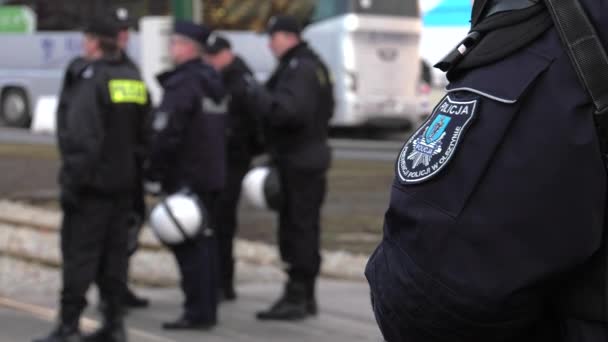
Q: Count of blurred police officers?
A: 5